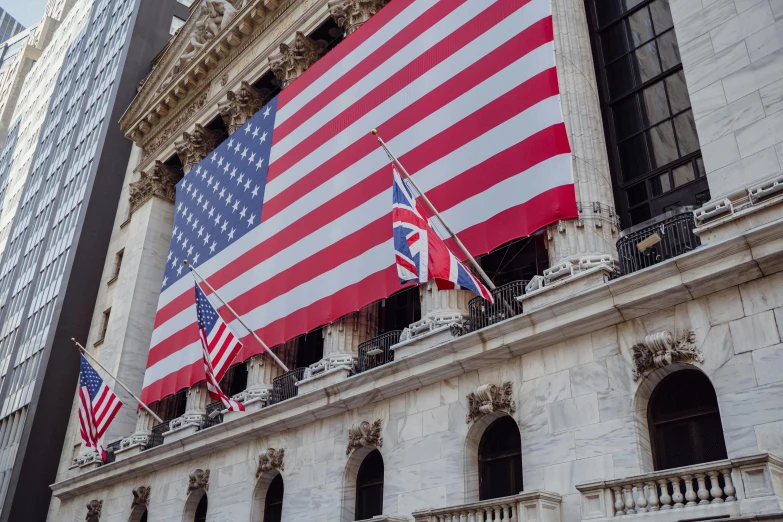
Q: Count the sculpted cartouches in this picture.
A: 7